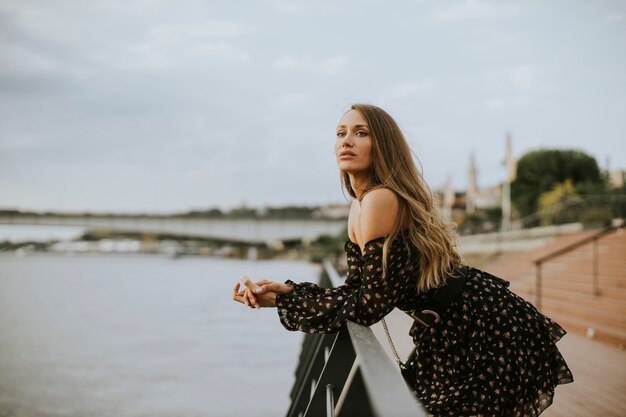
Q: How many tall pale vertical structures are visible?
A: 3